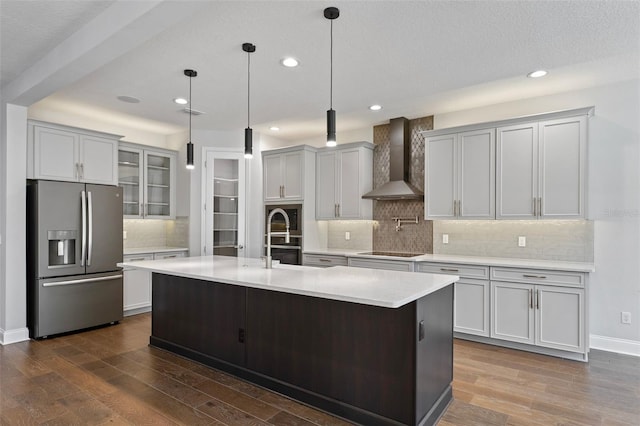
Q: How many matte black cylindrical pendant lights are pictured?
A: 3